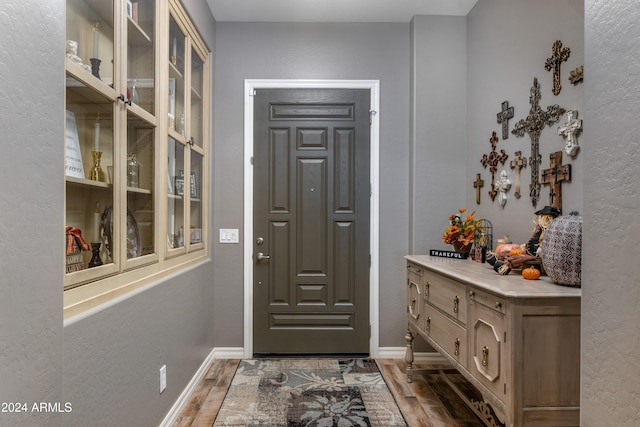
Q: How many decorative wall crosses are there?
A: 10